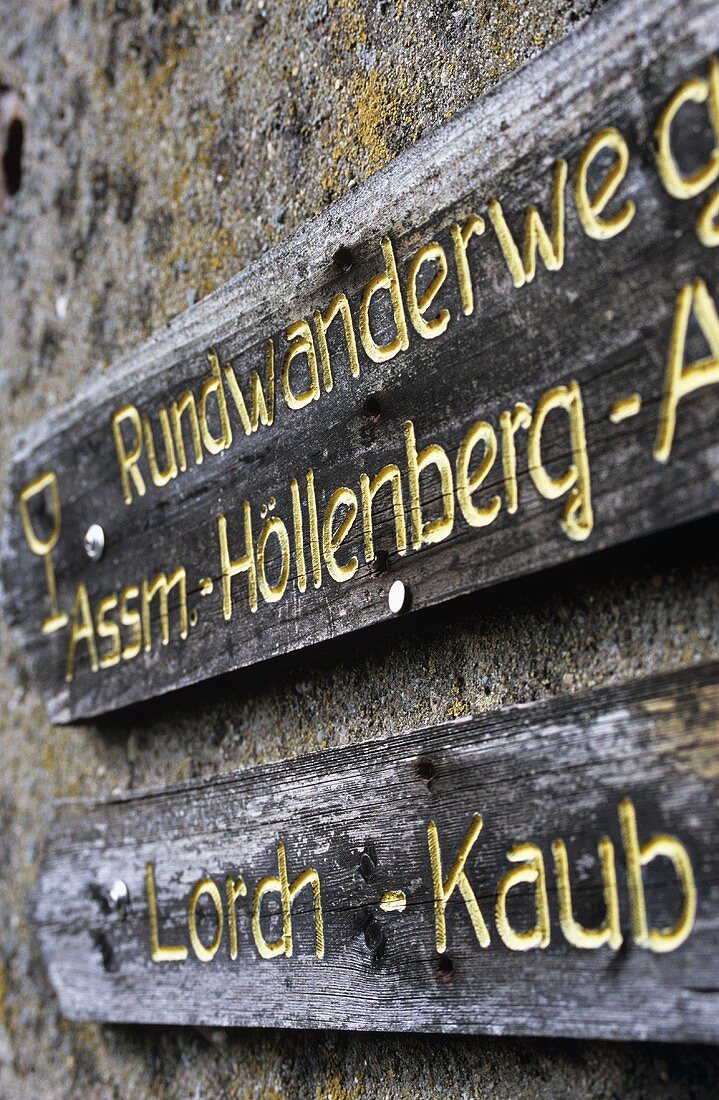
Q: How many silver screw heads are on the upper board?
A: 2